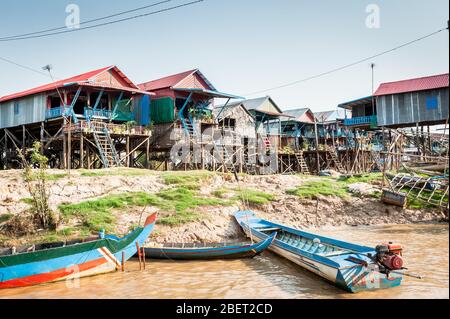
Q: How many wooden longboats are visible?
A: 3